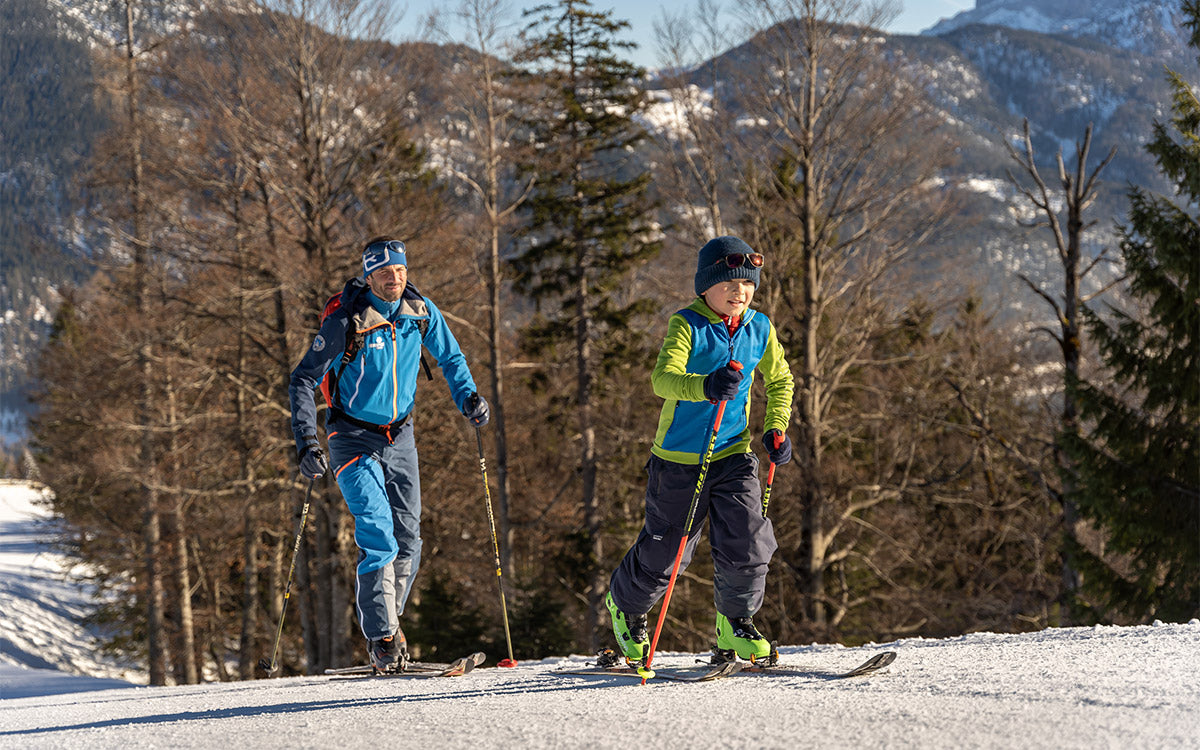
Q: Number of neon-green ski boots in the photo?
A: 2